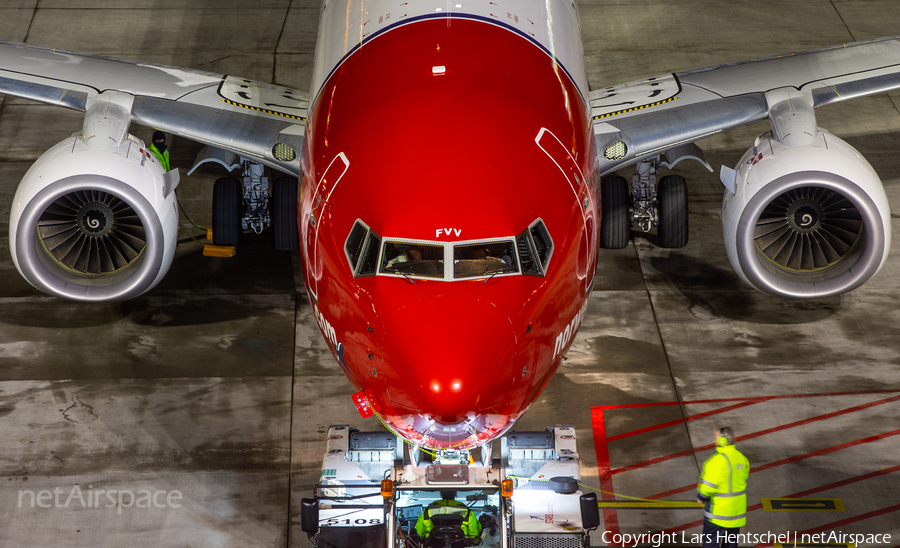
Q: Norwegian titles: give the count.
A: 2